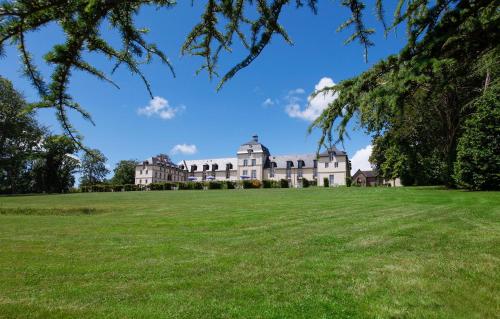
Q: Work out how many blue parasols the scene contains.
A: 3